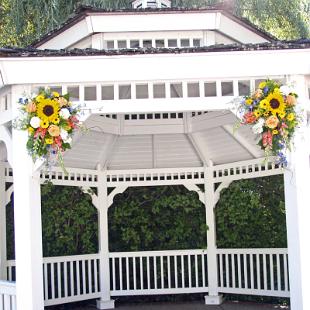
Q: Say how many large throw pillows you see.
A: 0